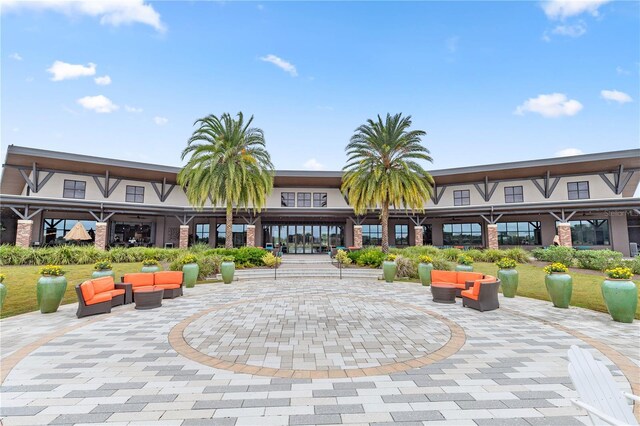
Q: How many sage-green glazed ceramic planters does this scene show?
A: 12